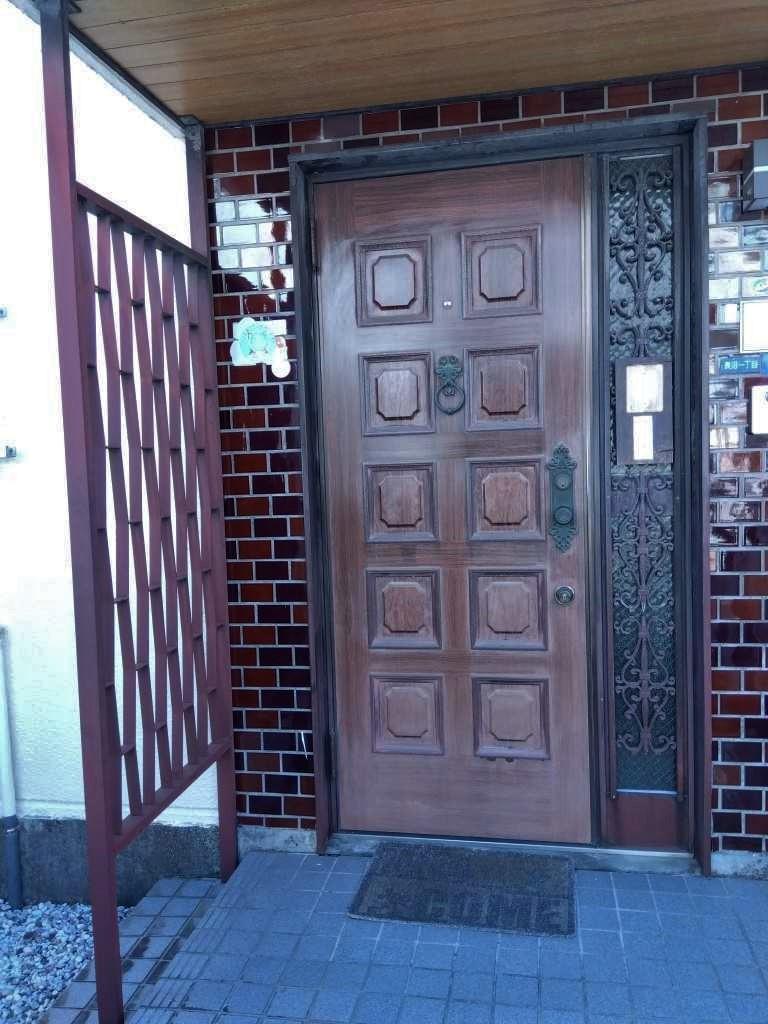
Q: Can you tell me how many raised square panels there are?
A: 10